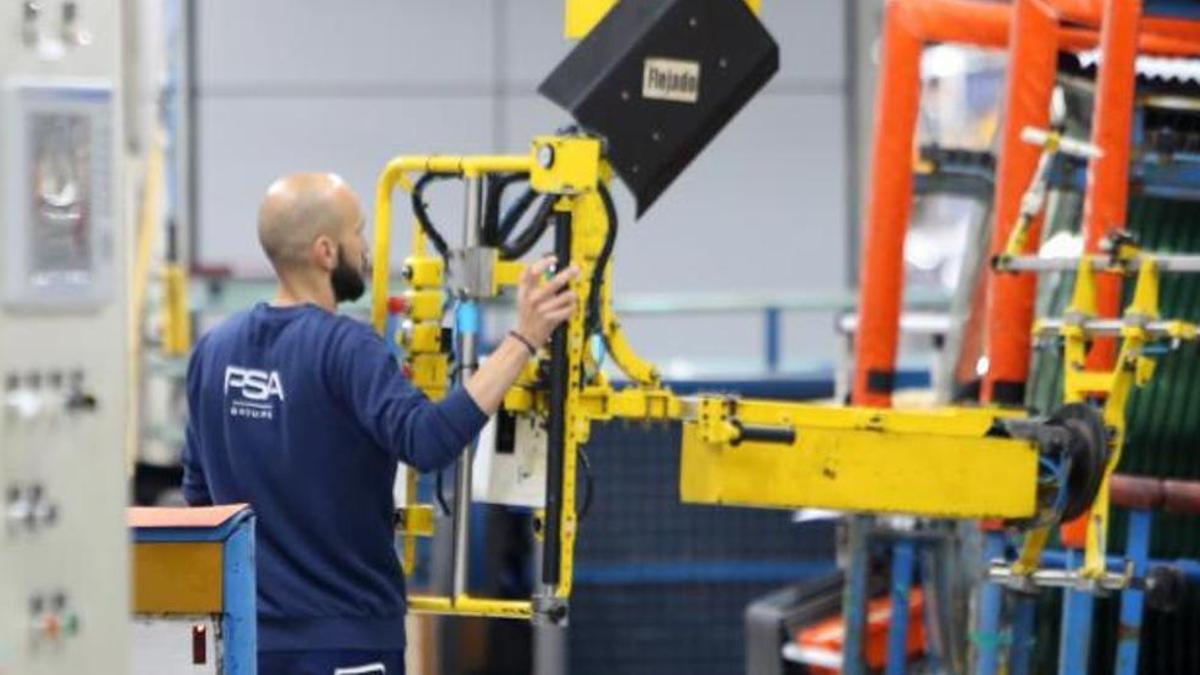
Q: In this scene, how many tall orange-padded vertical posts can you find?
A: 3